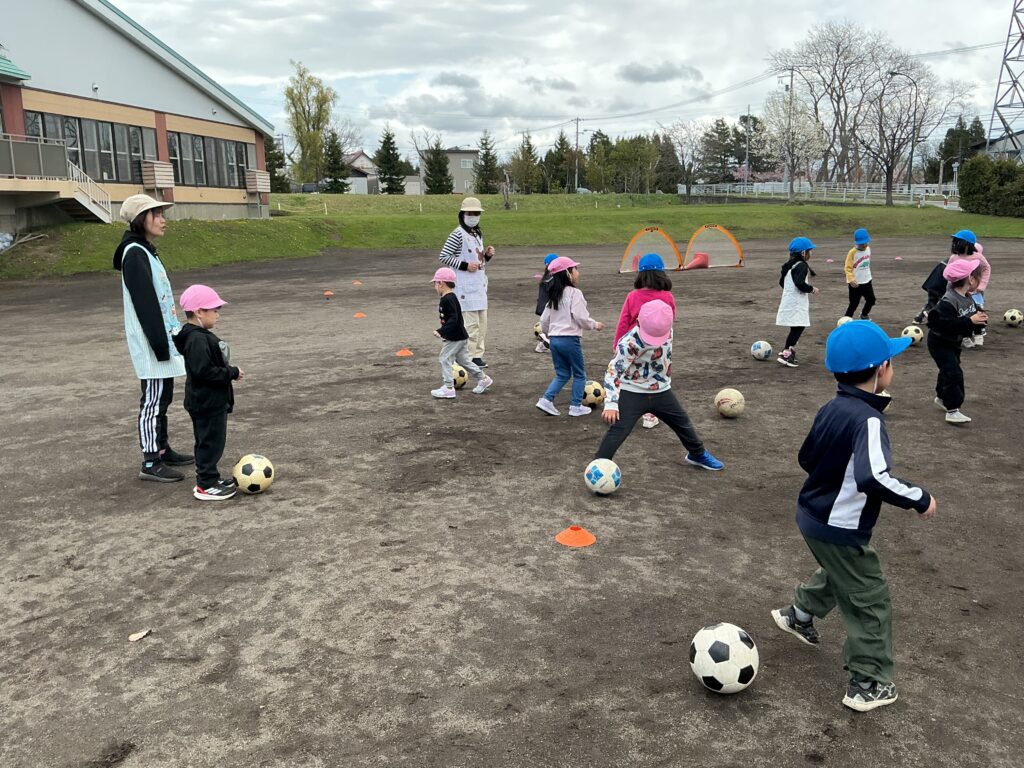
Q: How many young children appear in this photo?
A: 12